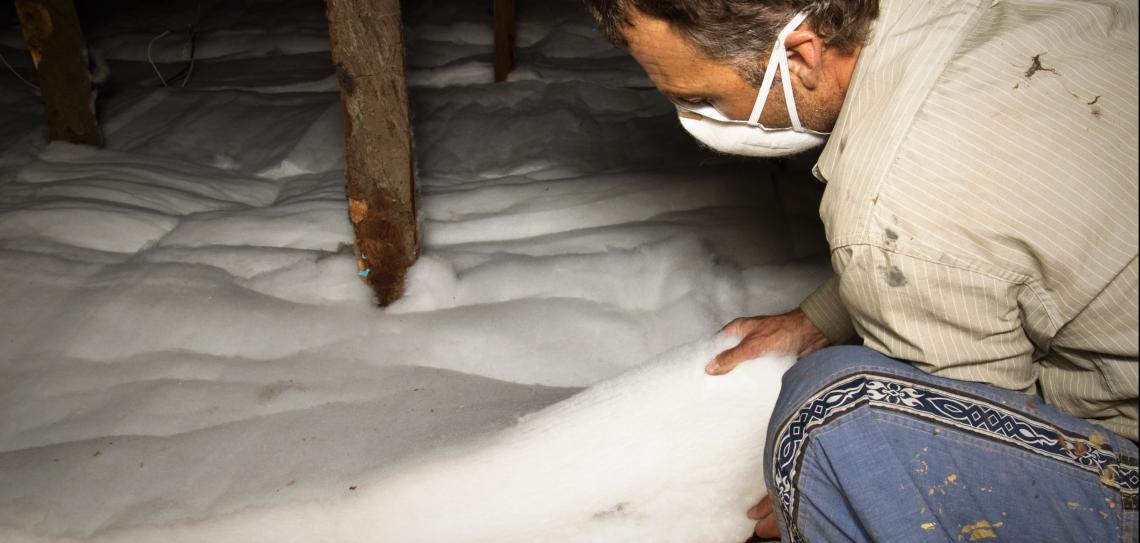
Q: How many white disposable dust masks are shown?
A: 1